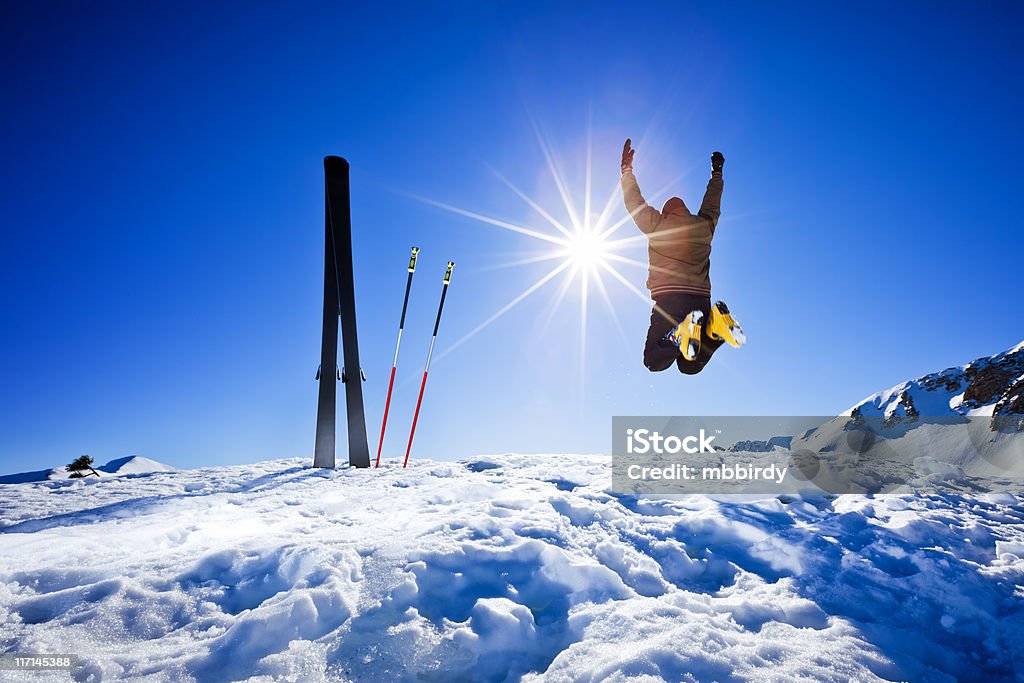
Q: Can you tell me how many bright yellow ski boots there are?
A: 2